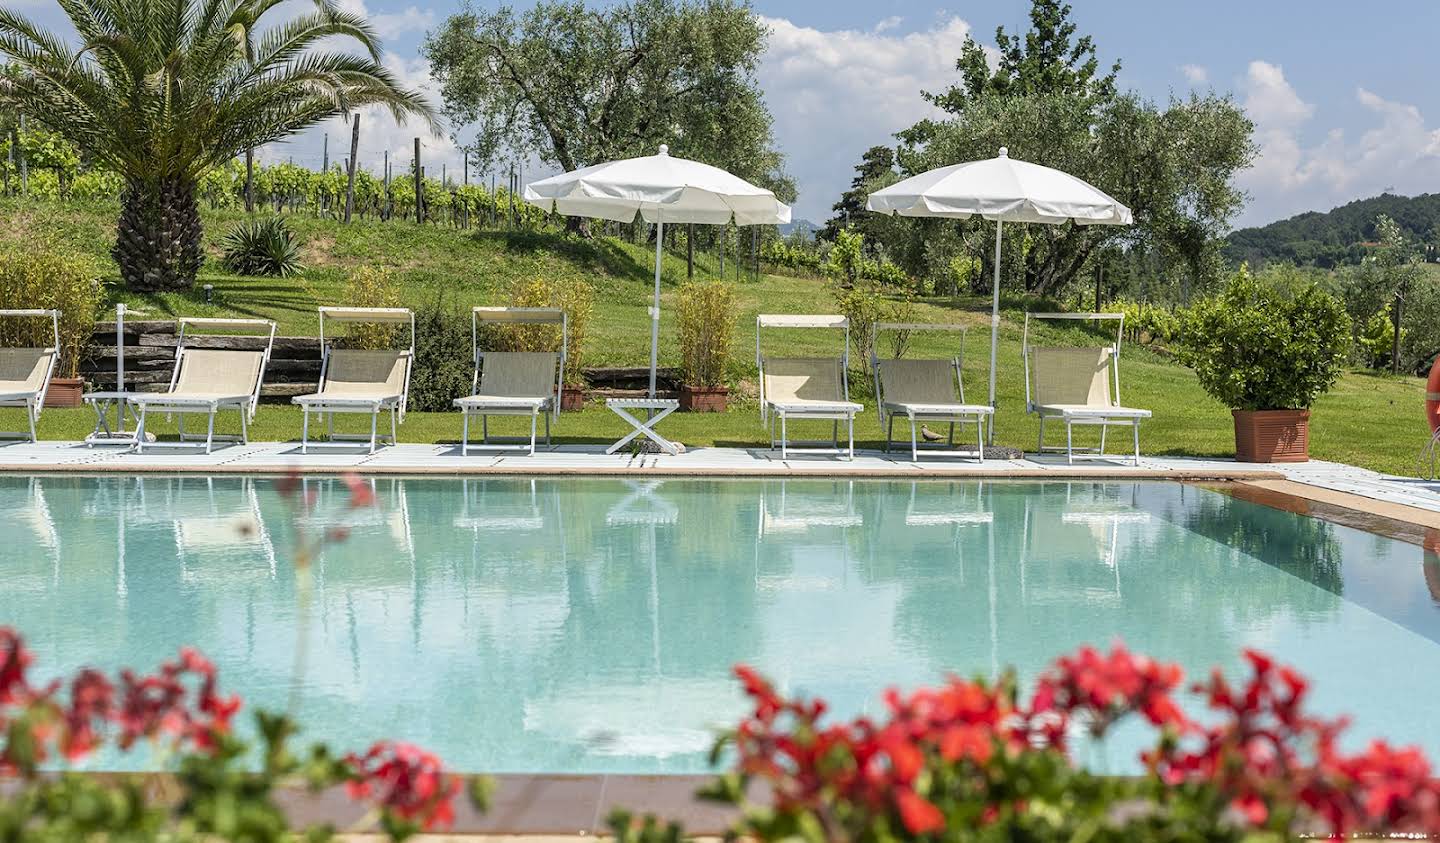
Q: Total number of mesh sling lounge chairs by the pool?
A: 7